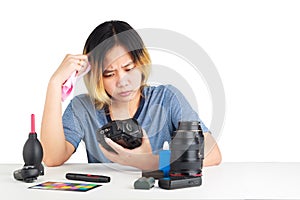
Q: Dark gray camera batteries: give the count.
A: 1